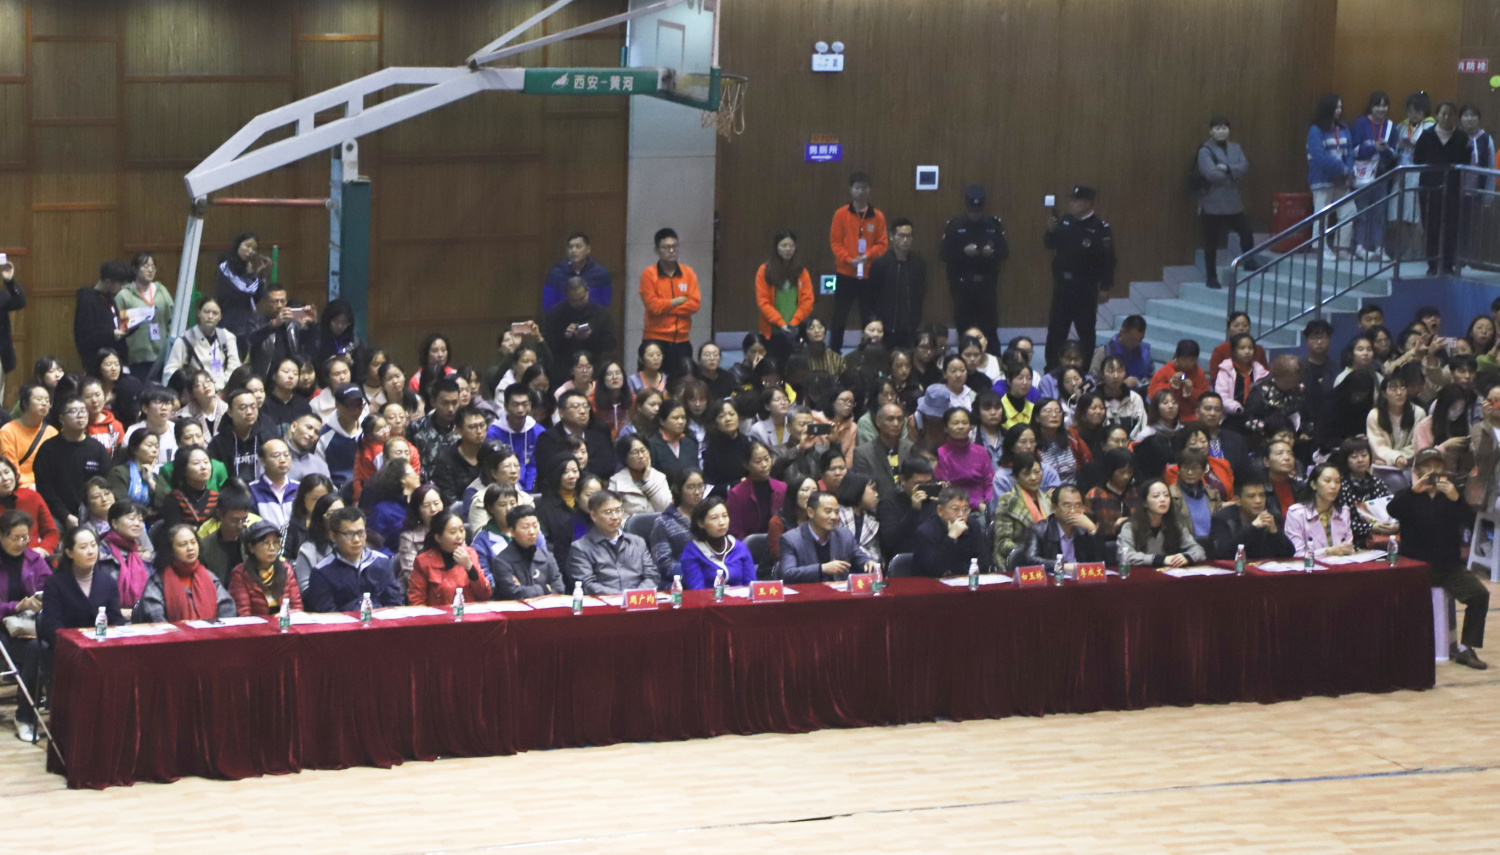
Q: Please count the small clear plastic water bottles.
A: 14